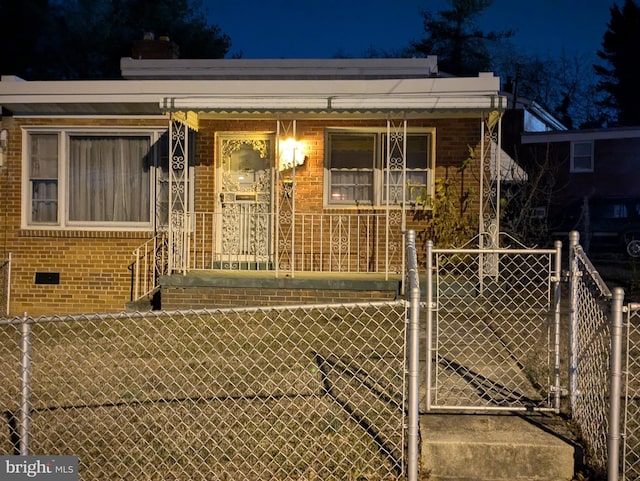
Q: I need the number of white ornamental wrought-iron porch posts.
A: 4